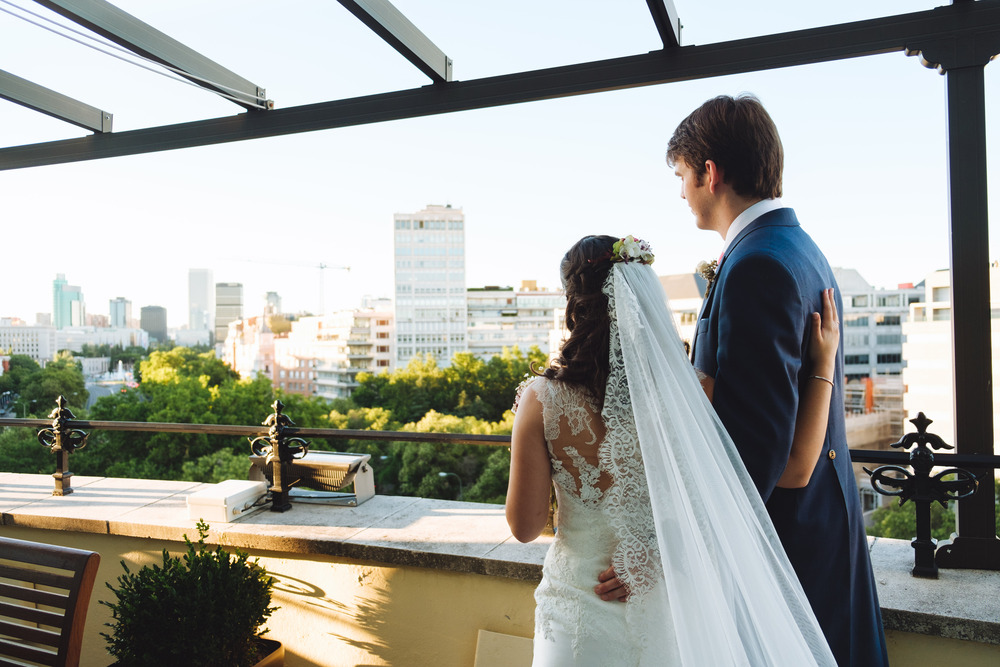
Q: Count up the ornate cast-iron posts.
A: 3